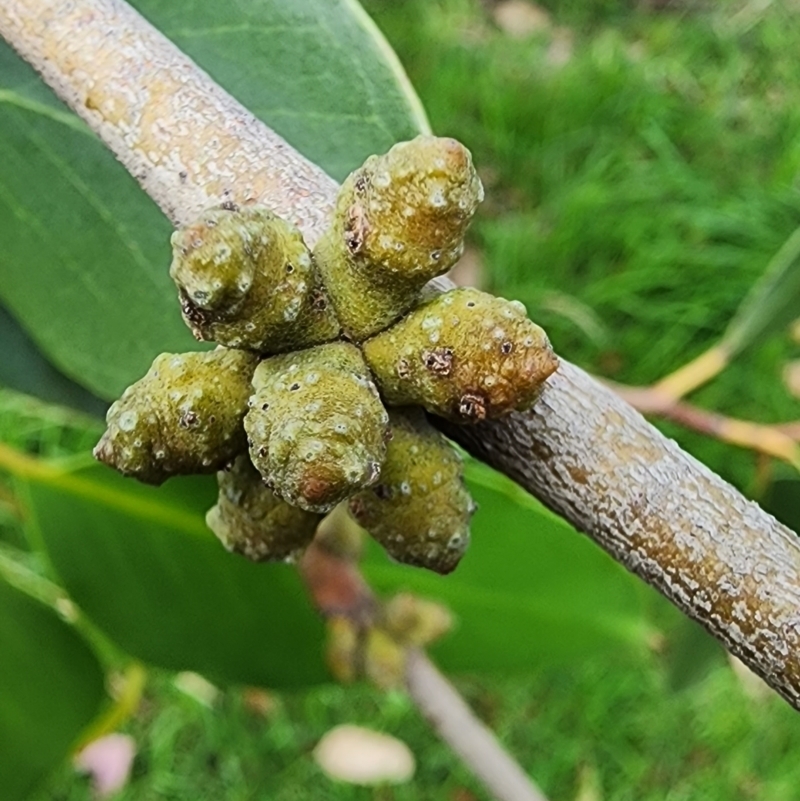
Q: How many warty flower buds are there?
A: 7